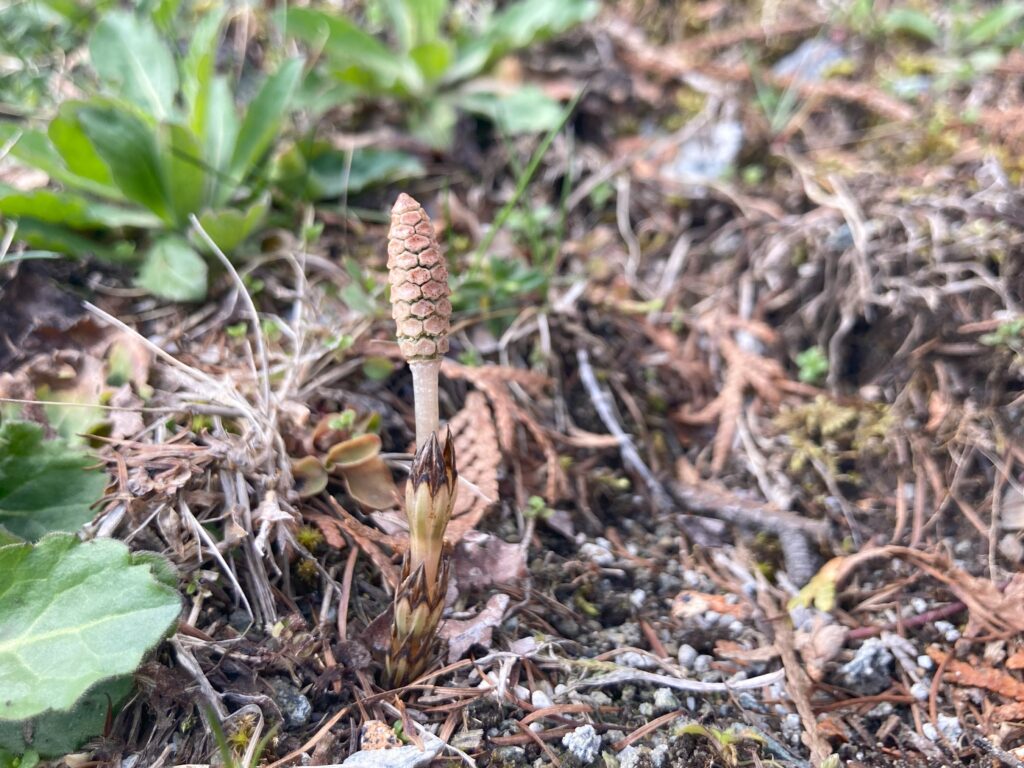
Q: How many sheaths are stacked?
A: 3